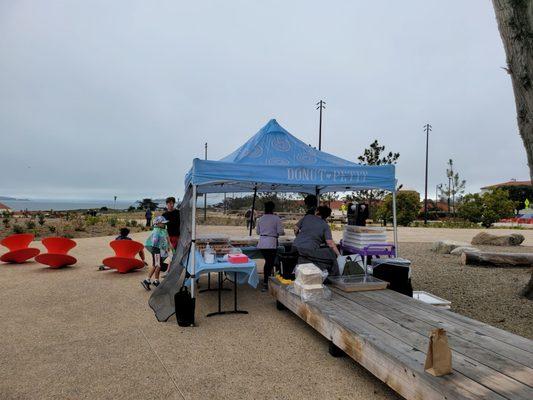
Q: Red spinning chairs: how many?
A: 3